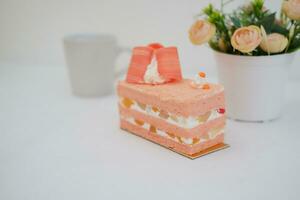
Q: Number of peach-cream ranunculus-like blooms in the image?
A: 4